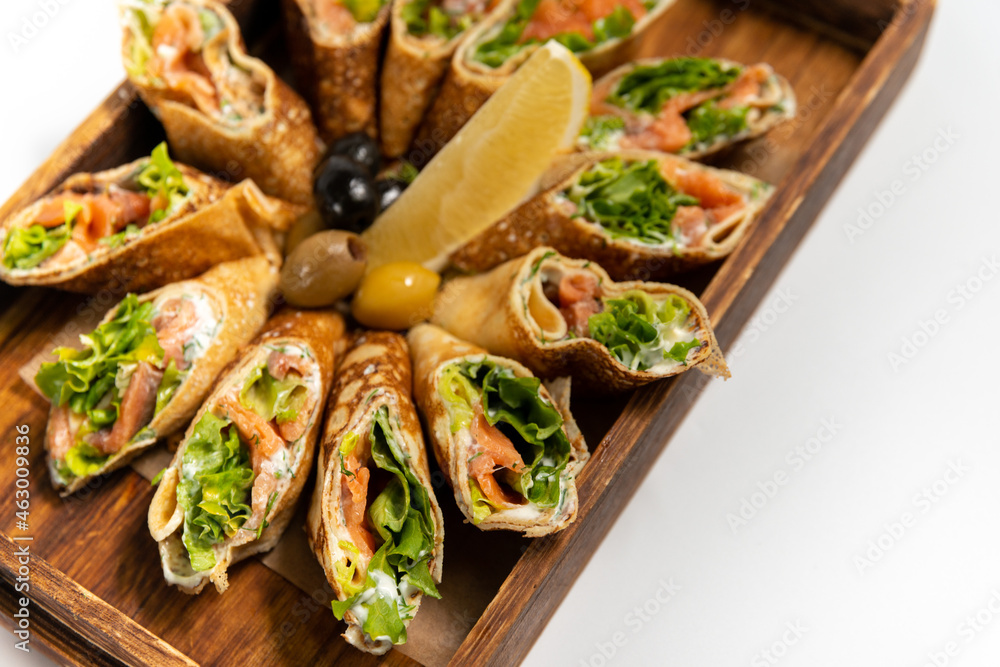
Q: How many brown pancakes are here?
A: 12